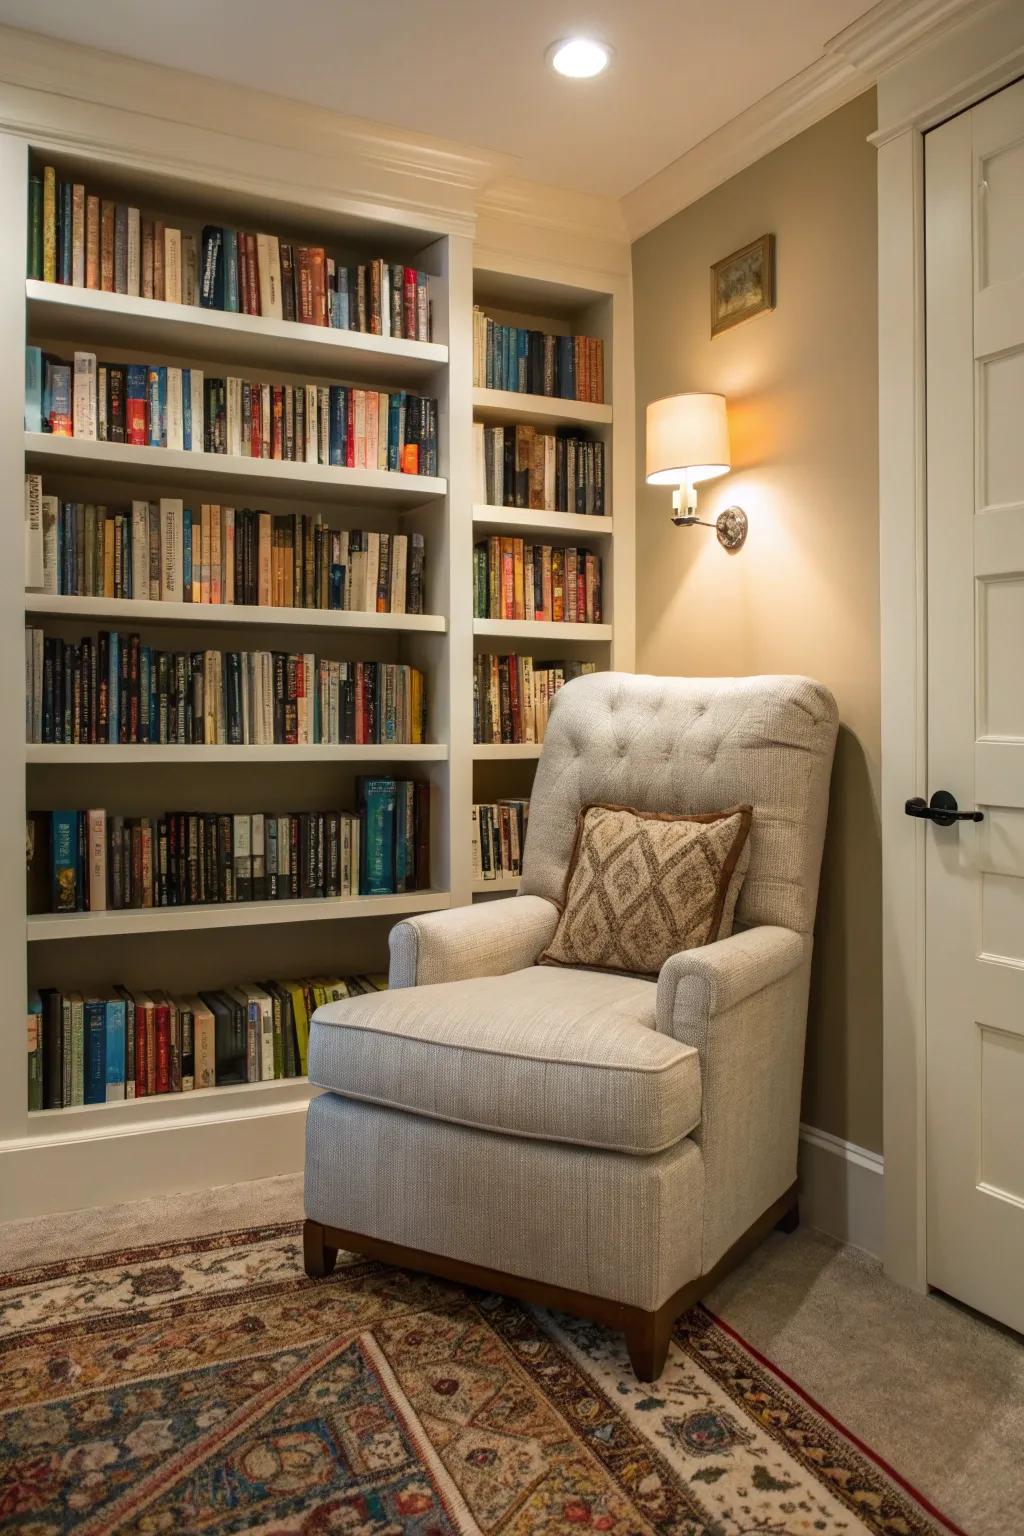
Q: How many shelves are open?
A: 11